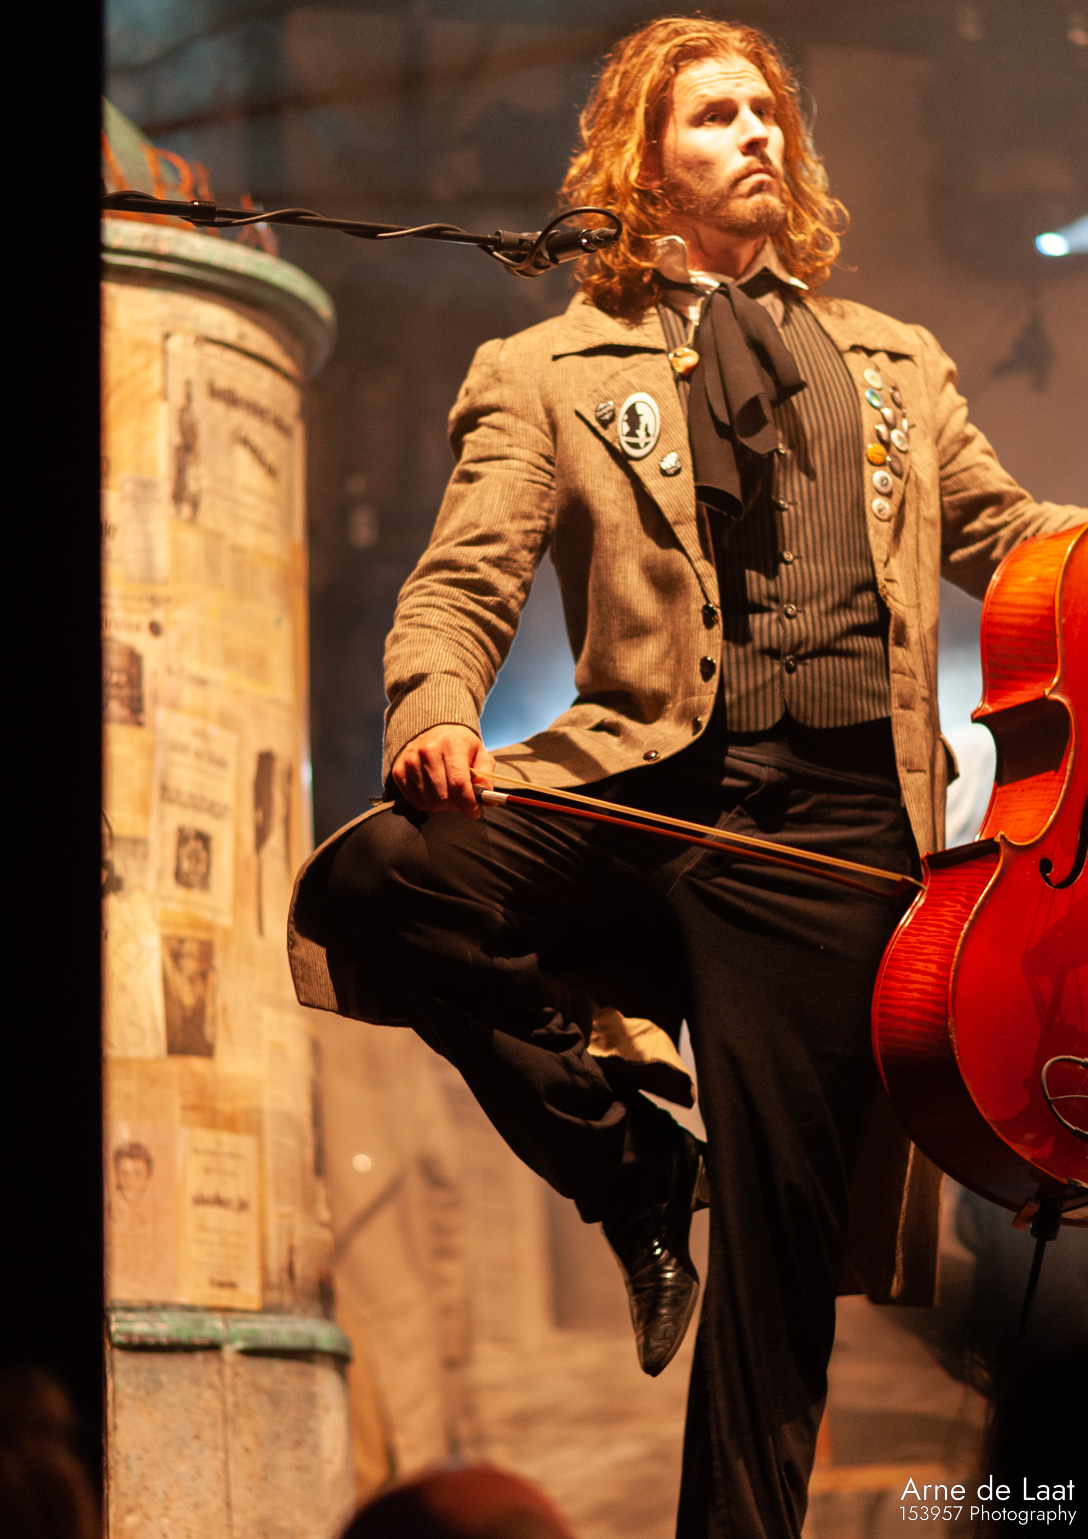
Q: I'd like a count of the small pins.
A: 13